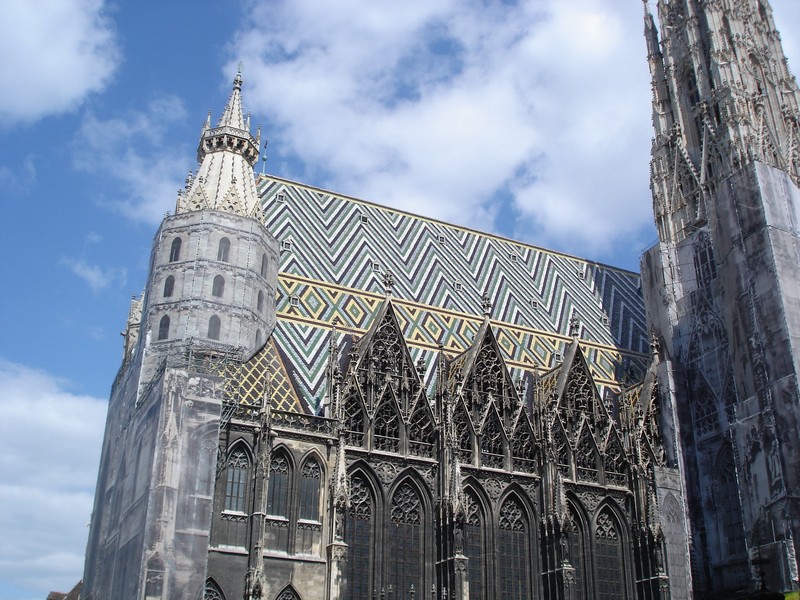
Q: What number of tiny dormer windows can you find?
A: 12